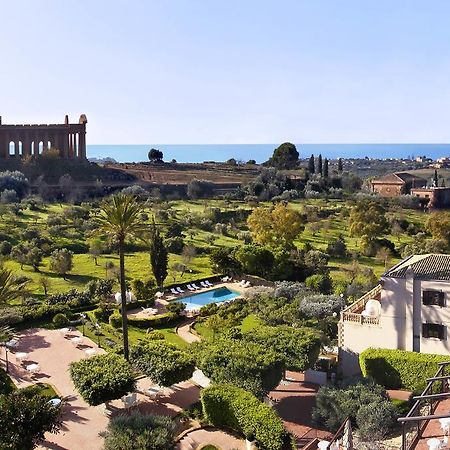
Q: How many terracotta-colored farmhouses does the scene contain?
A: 2